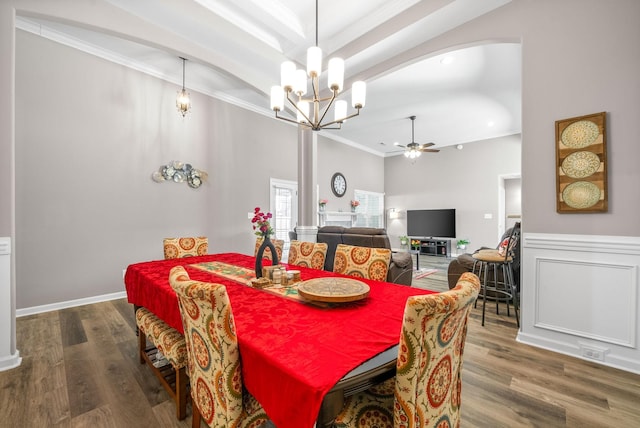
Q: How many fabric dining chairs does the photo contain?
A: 6